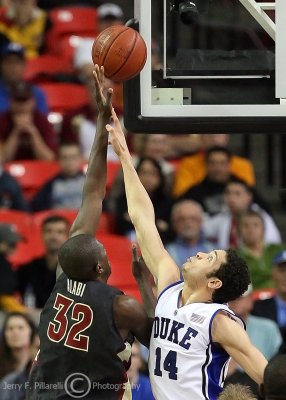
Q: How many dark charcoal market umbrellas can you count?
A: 0